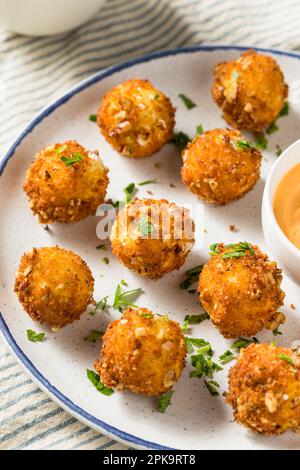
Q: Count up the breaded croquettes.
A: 9